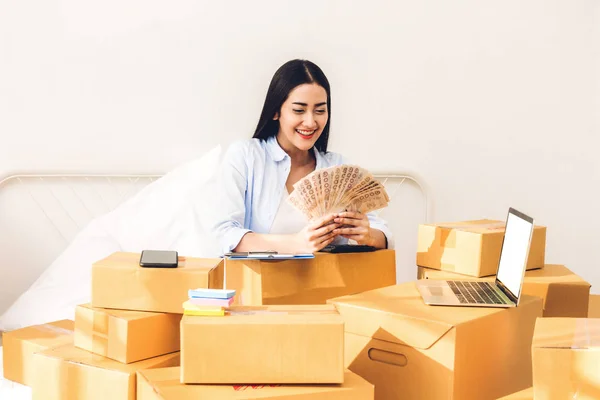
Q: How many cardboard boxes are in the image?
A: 13